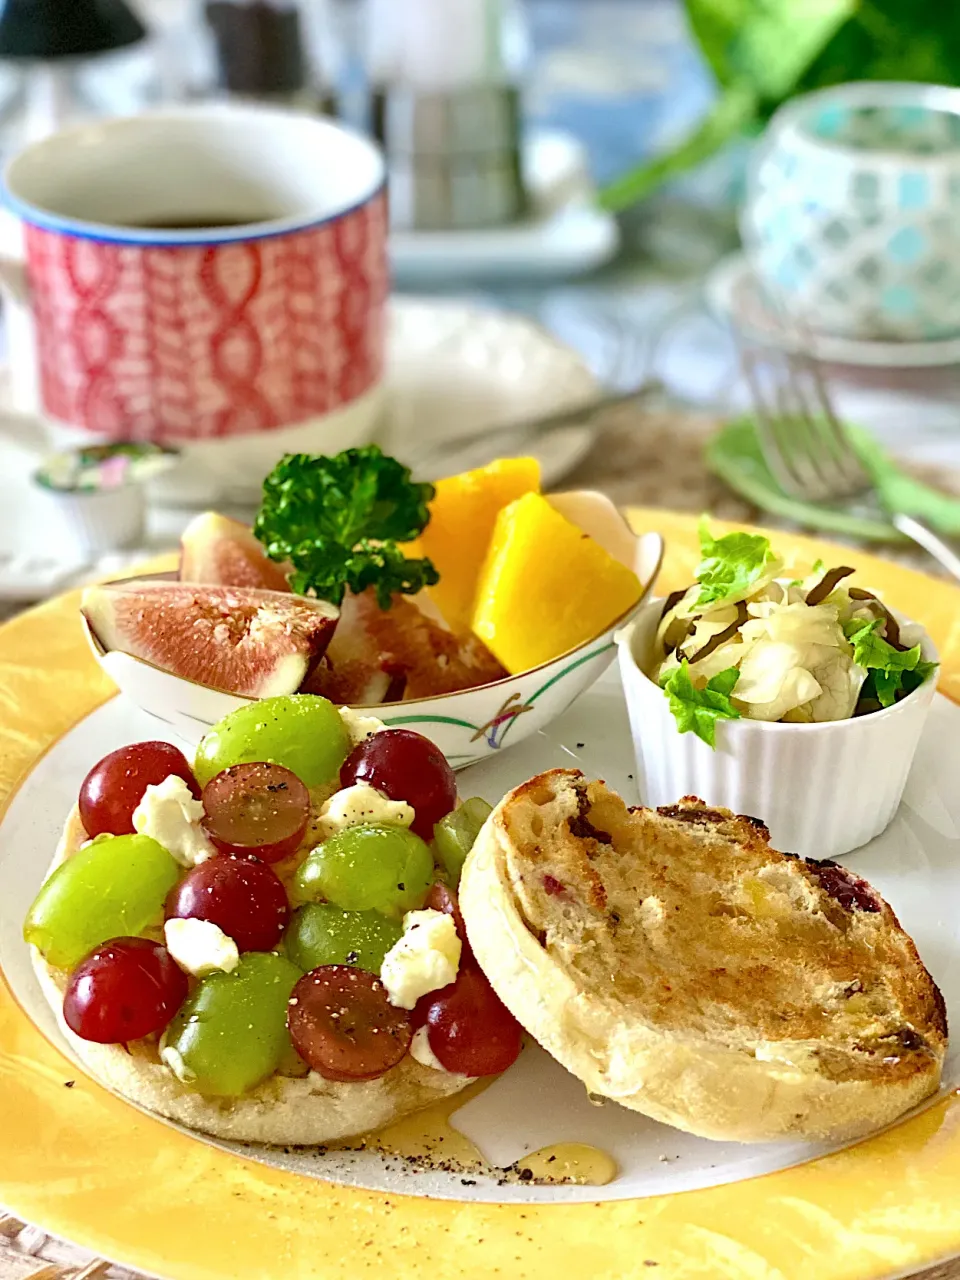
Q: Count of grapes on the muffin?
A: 14